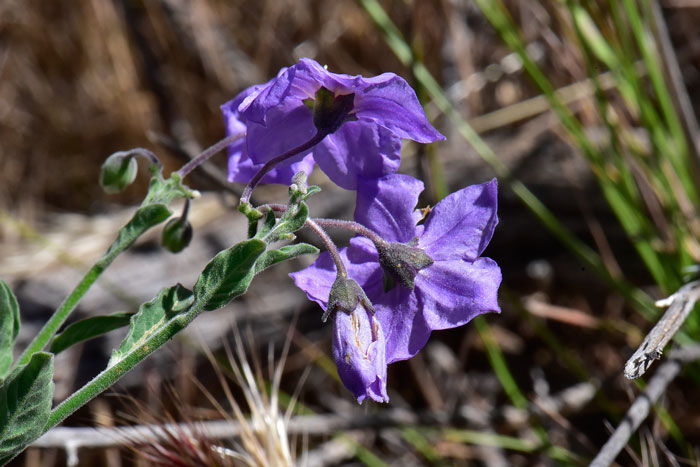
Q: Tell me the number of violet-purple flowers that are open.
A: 3